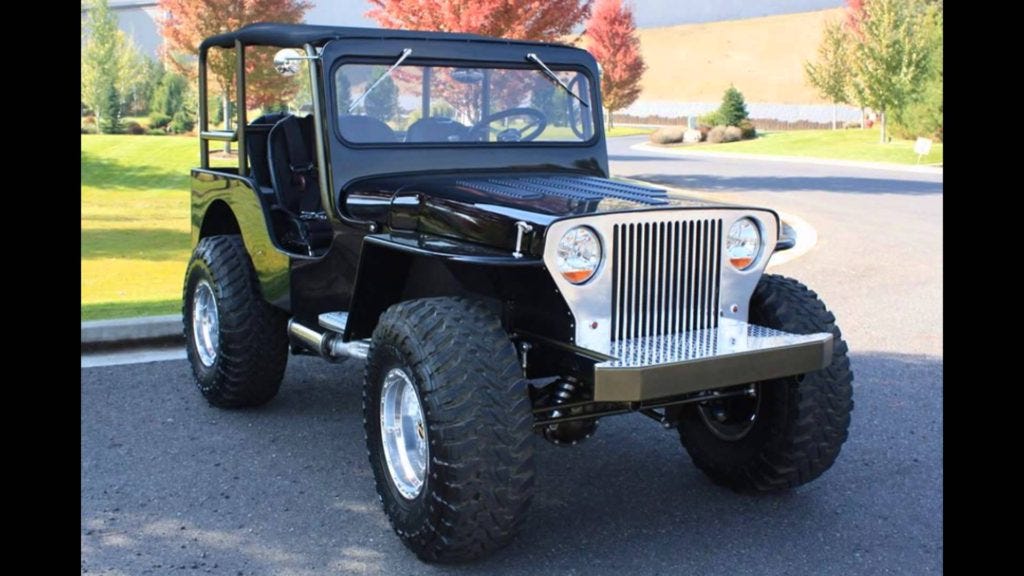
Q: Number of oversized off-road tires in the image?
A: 3